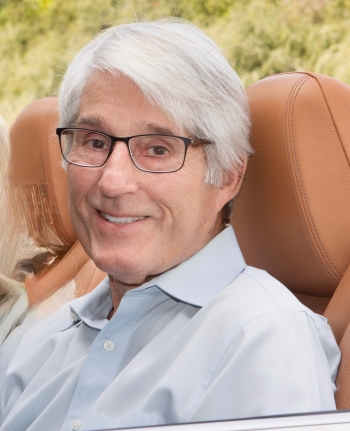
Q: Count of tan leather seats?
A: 2